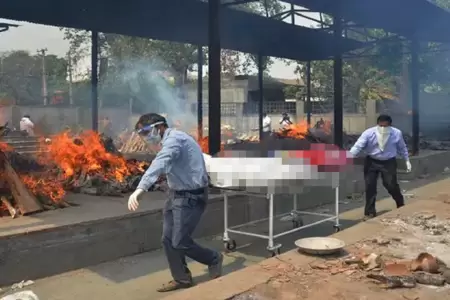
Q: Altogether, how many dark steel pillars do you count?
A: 7